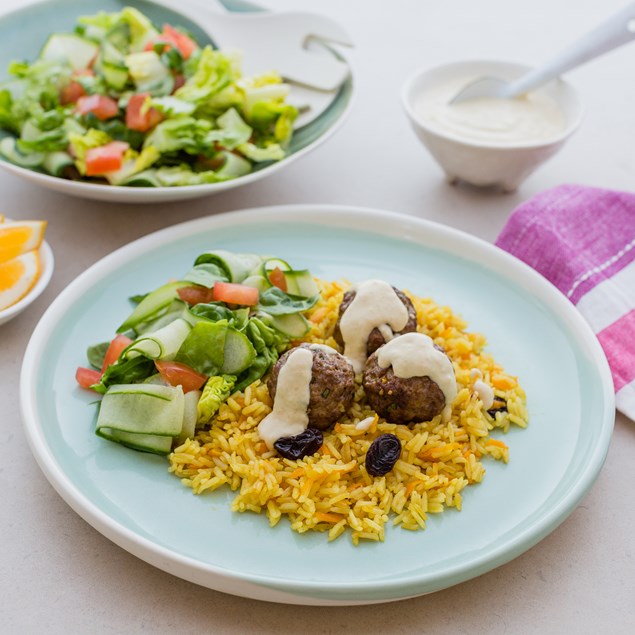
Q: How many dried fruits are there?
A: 3